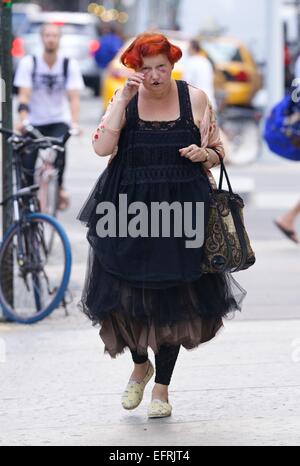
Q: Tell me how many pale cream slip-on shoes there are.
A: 2